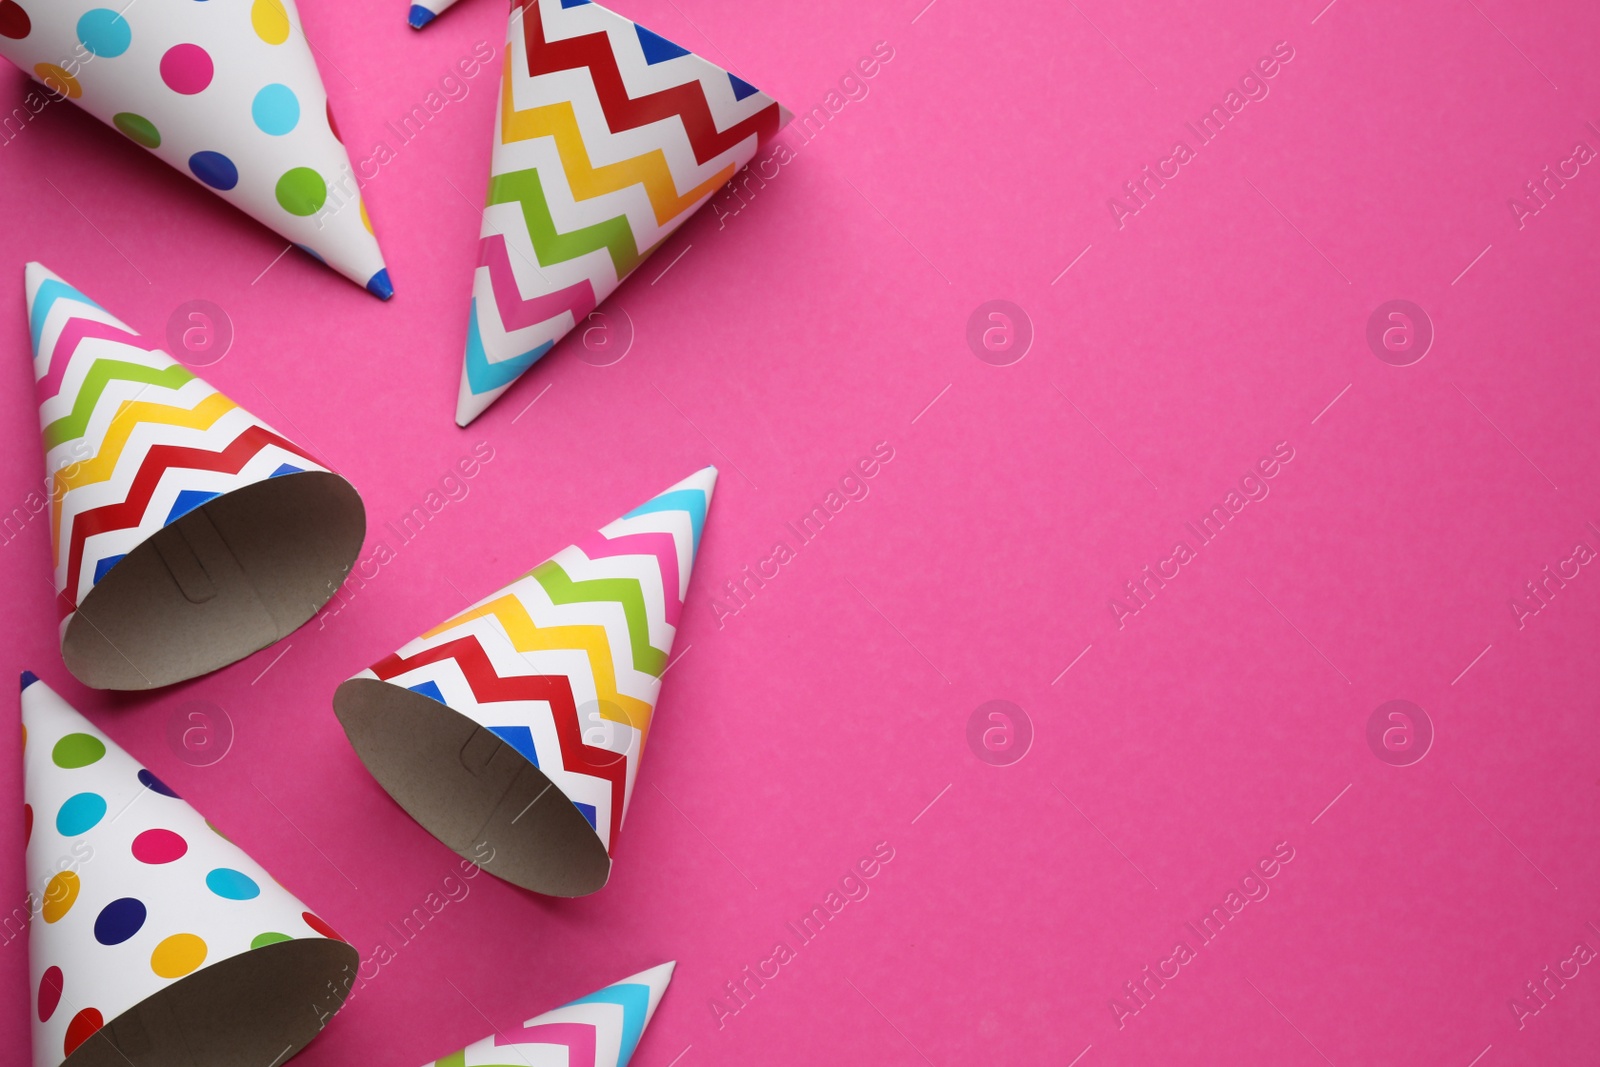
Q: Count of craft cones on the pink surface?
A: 7